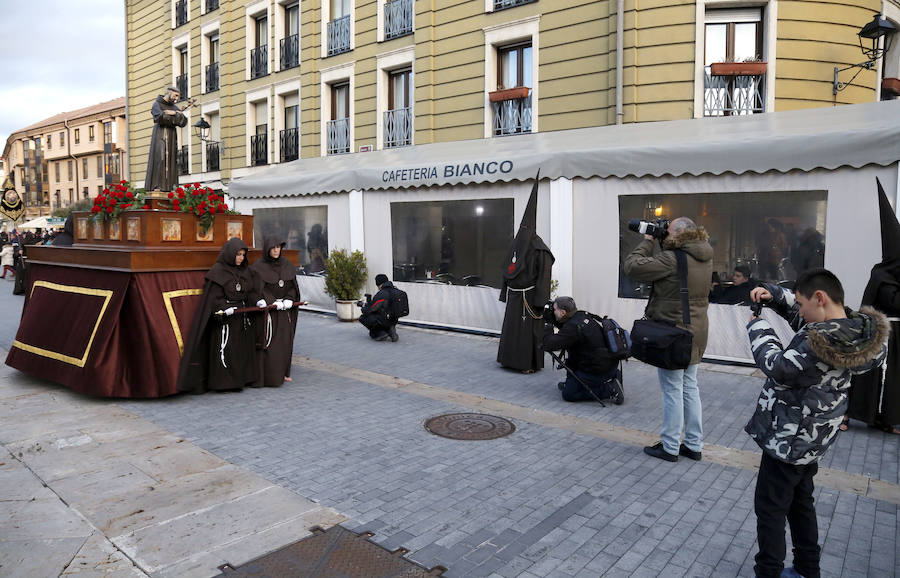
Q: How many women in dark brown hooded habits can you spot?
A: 2